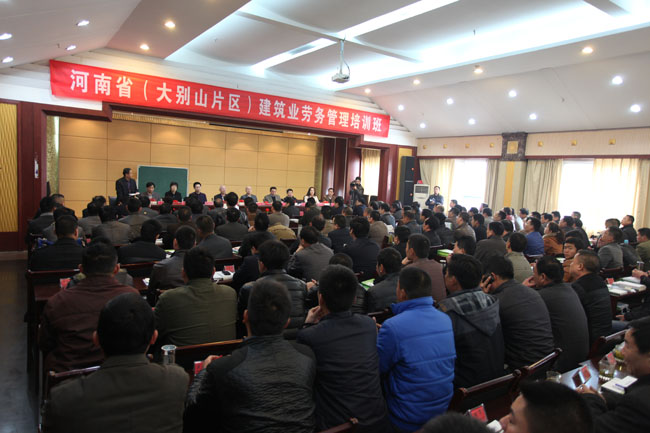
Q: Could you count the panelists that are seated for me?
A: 9